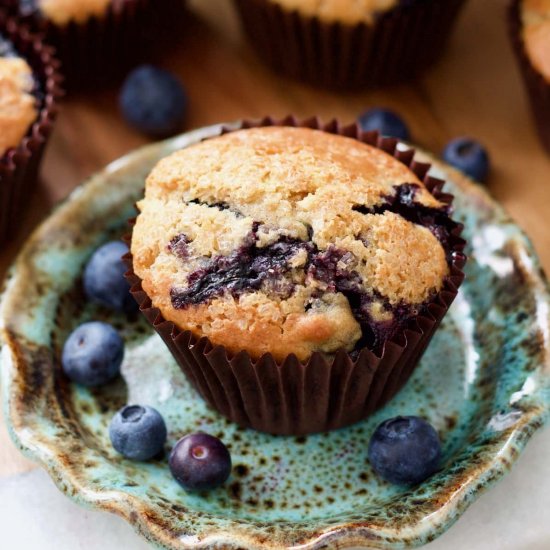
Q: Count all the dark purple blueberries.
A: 1